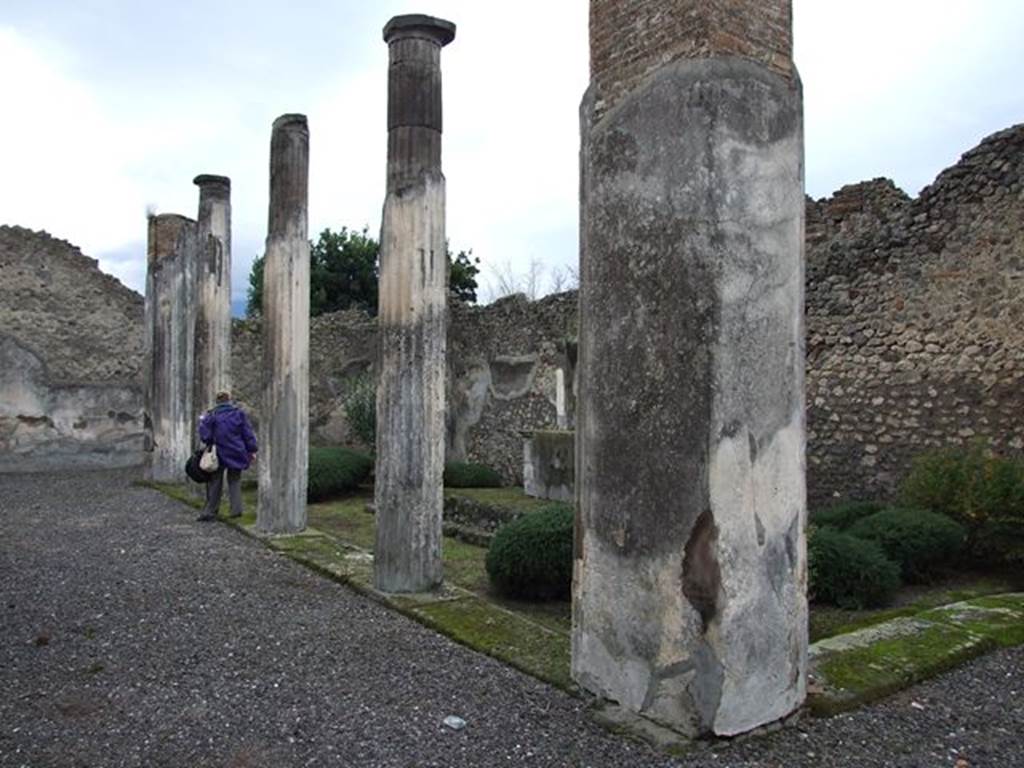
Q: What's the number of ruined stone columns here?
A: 5